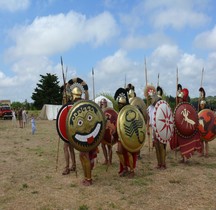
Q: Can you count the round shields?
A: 8